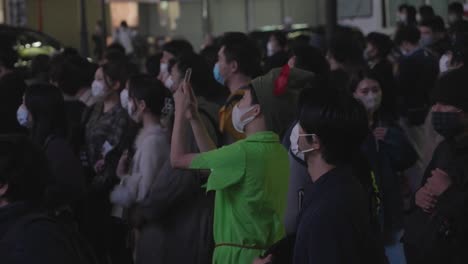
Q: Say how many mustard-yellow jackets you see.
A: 1